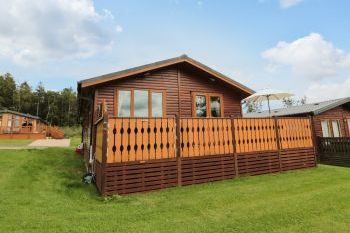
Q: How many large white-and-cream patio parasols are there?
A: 1